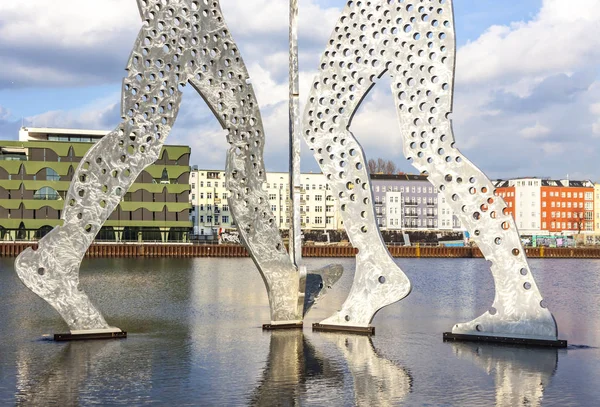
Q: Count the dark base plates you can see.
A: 4